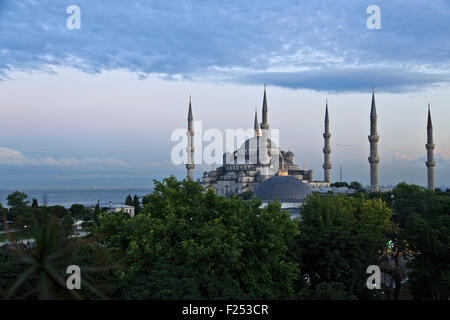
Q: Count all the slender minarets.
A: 6